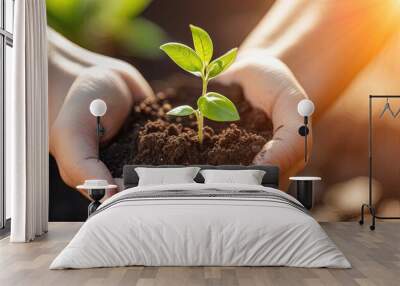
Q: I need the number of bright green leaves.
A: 5